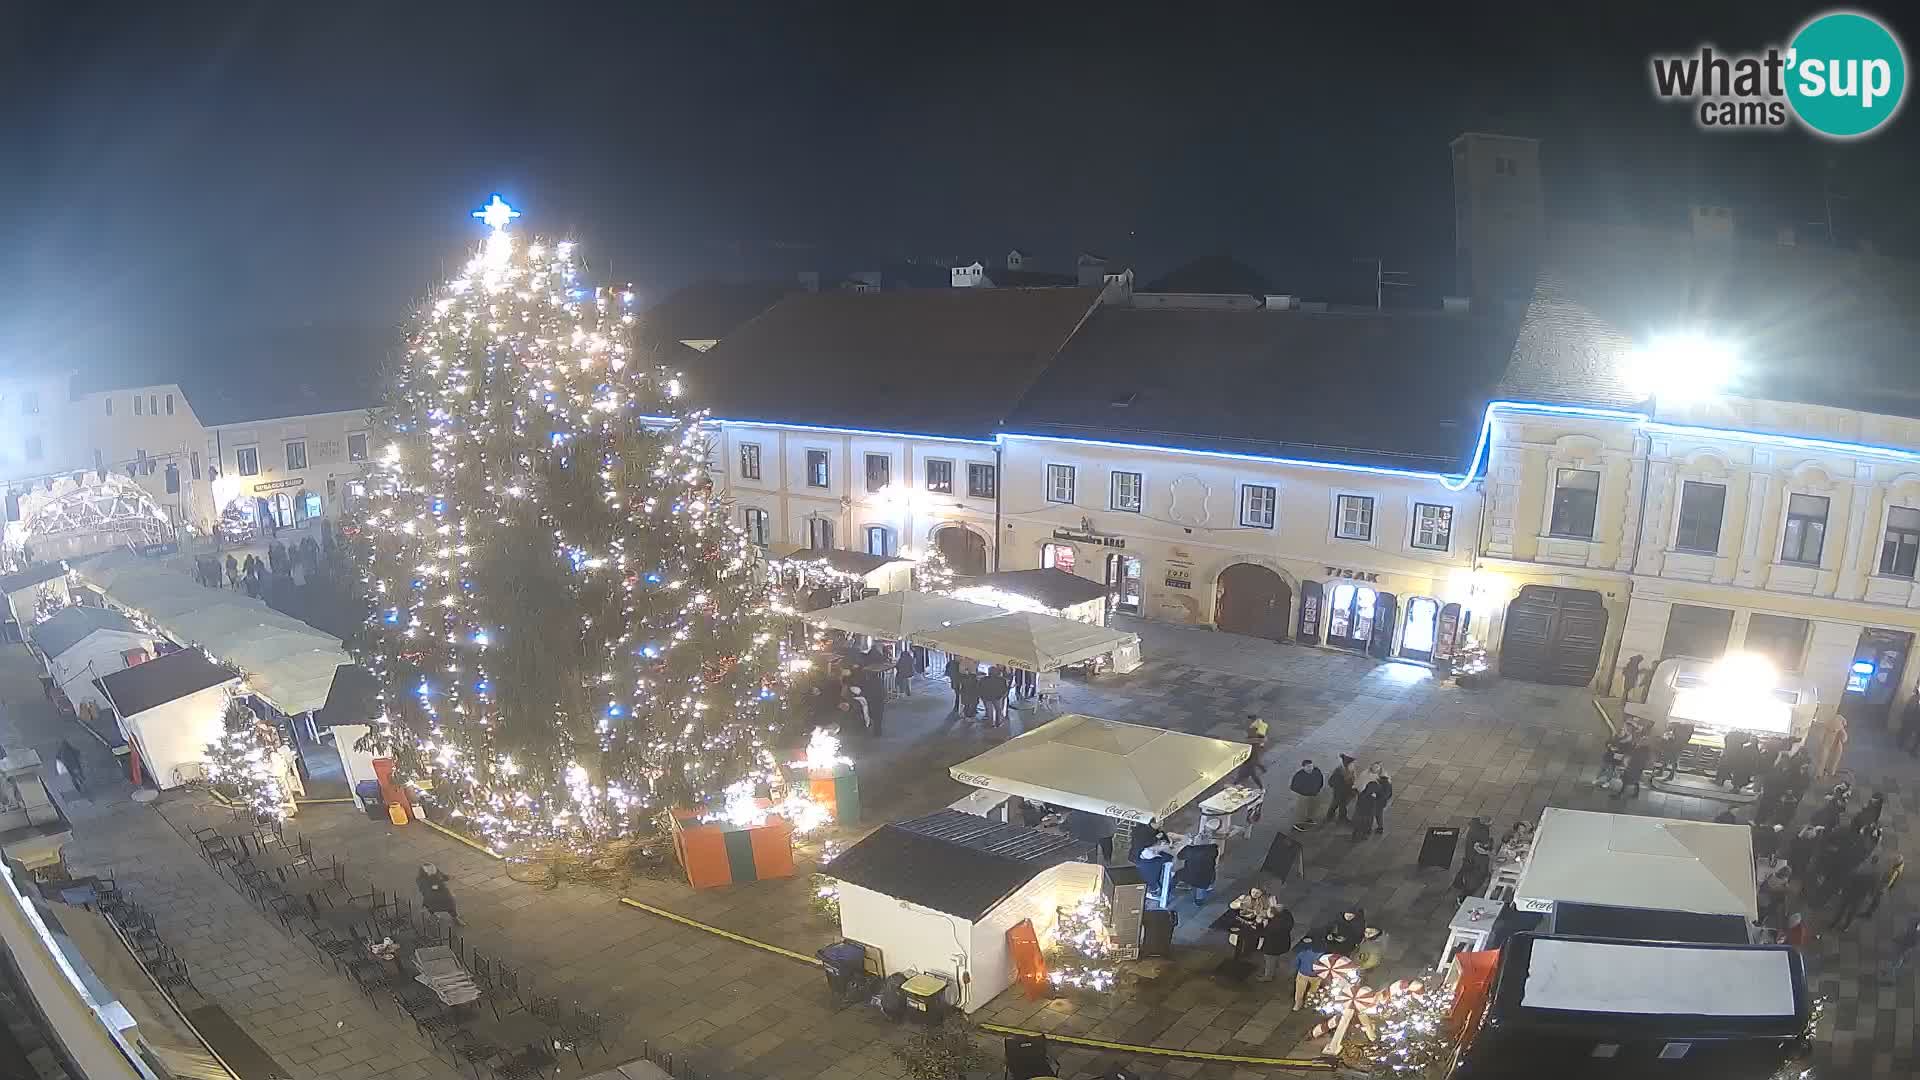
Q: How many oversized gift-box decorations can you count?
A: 2